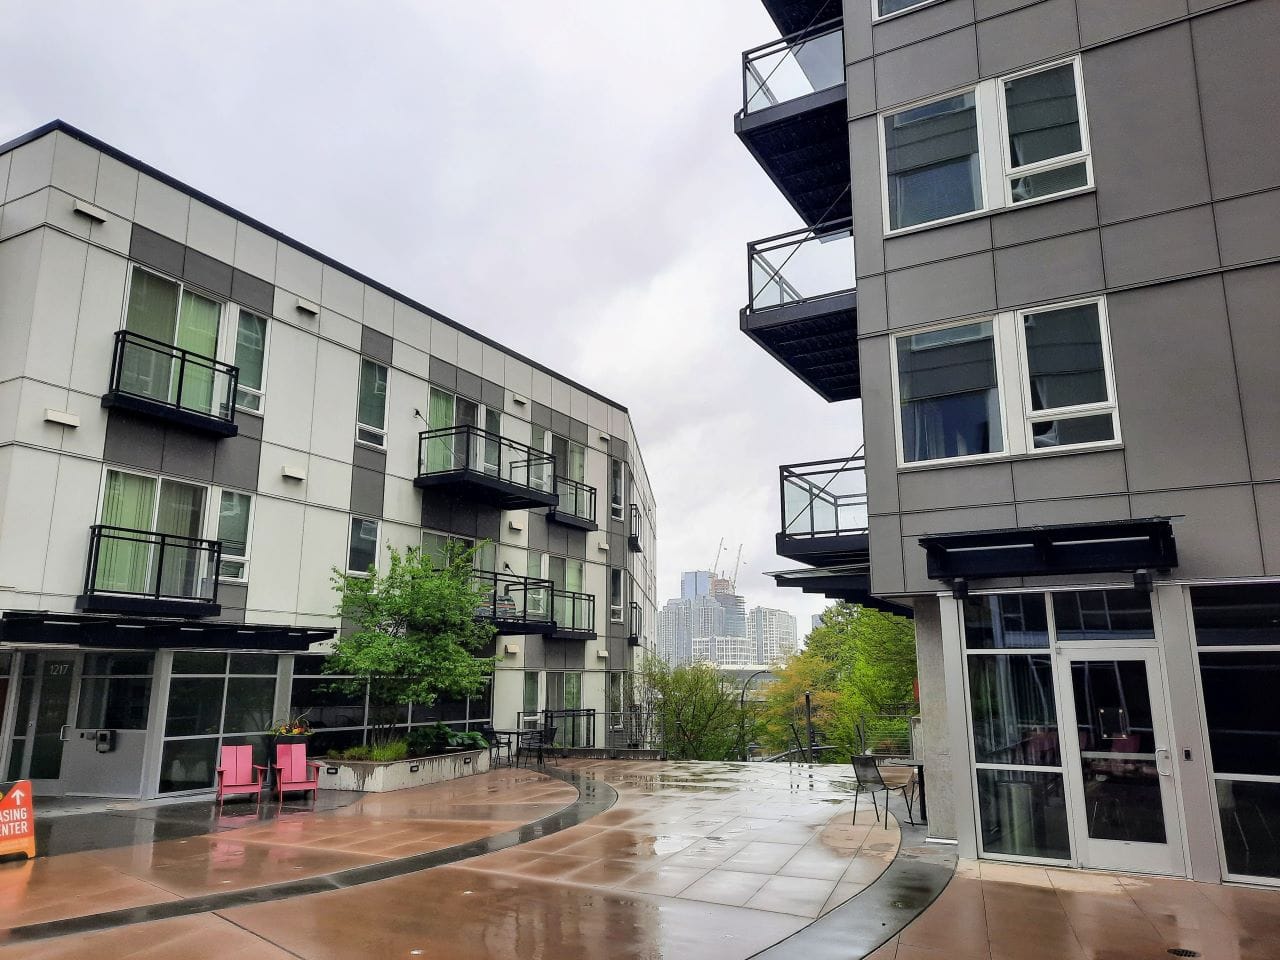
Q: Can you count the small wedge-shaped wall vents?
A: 10